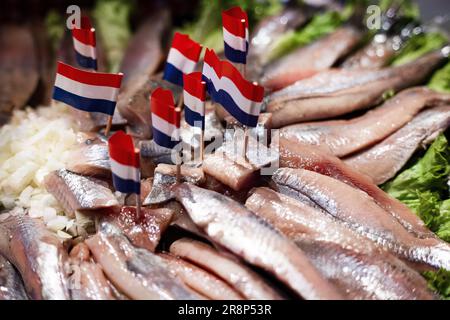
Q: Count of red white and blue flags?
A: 8